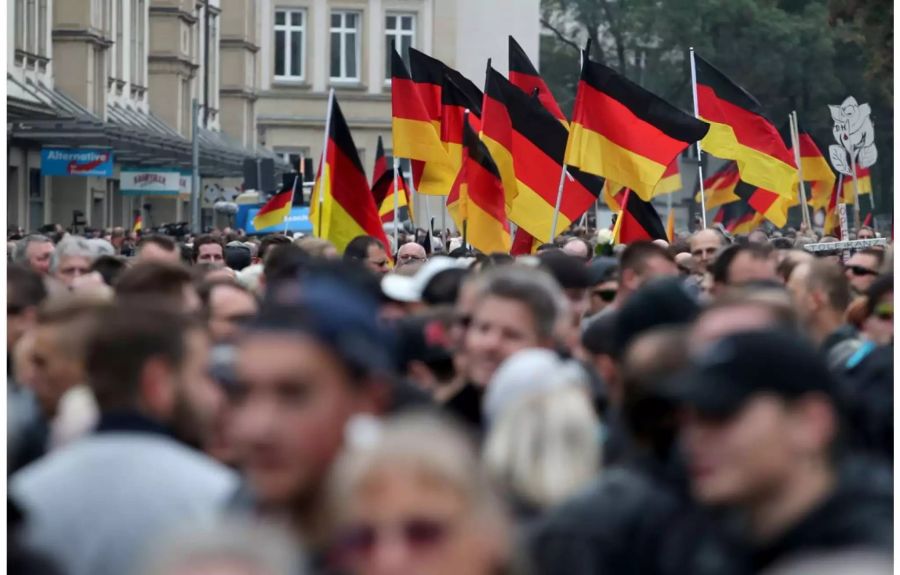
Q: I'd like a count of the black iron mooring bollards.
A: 0